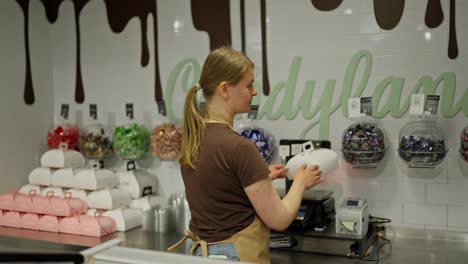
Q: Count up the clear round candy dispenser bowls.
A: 8